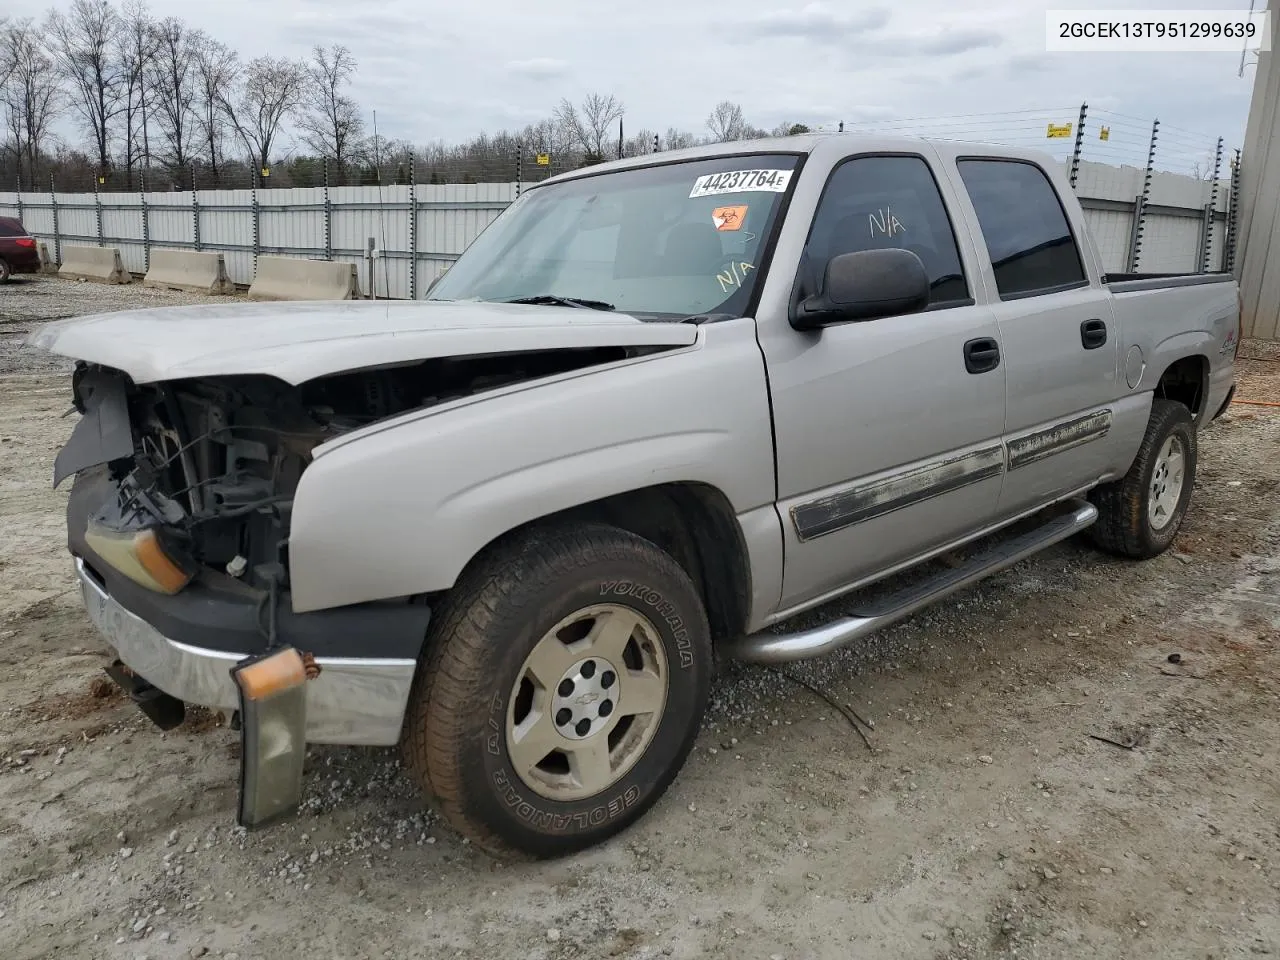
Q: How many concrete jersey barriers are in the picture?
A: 4